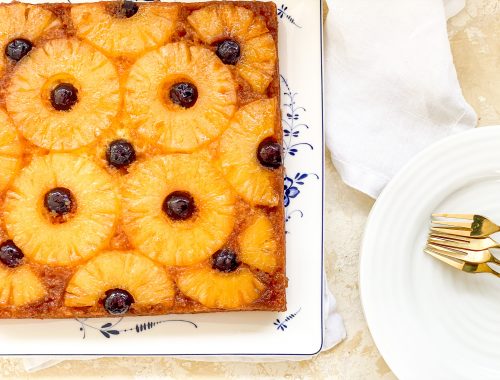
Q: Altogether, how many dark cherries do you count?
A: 12